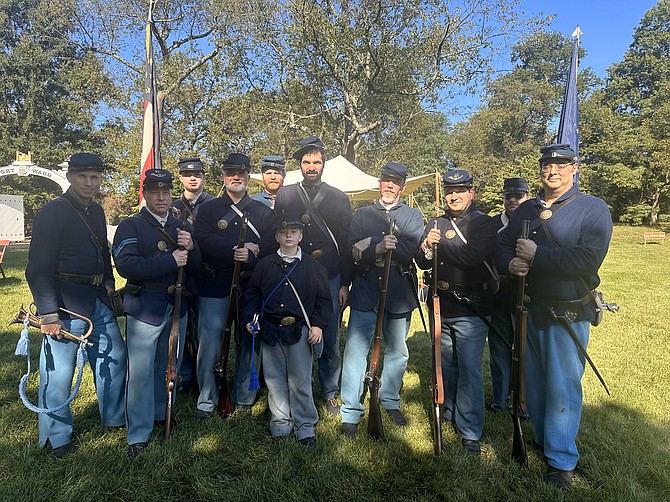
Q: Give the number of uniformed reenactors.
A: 11